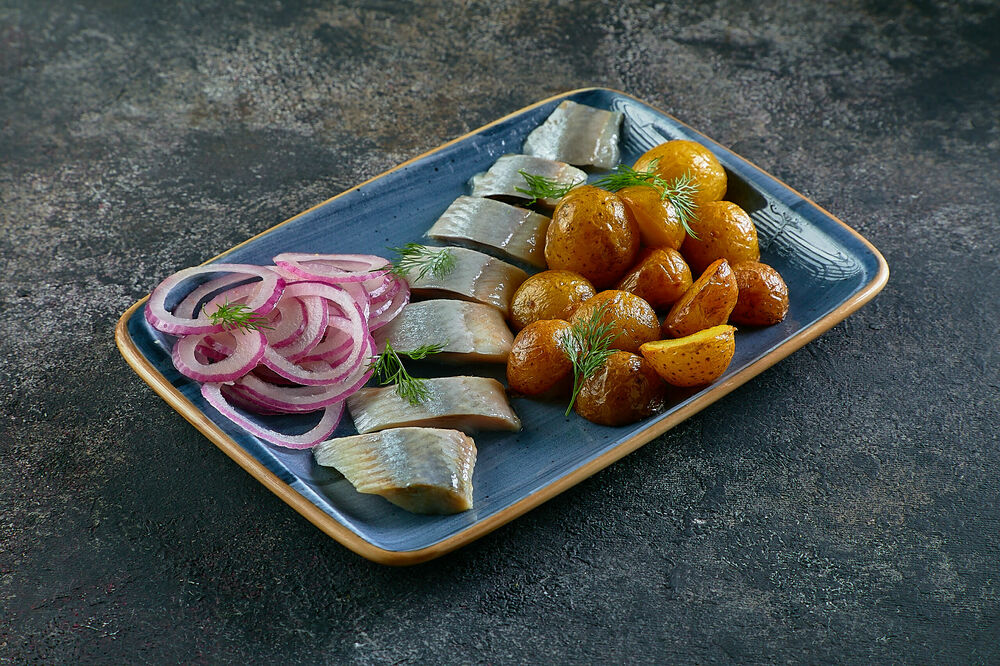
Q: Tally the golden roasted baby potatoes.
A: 12